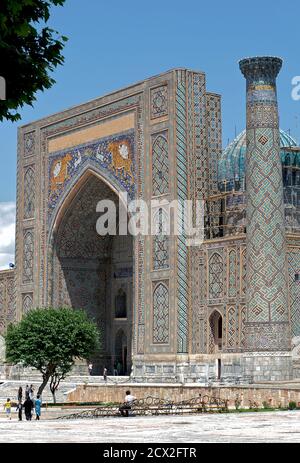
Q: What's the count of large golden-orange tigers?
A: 2